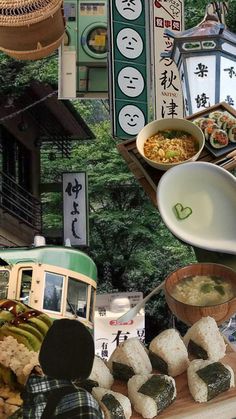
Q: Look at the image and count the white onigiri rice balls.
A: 7